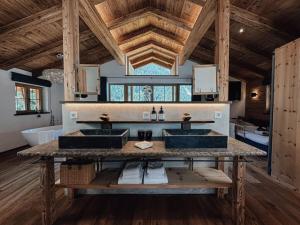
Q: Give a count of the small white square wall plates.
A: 3